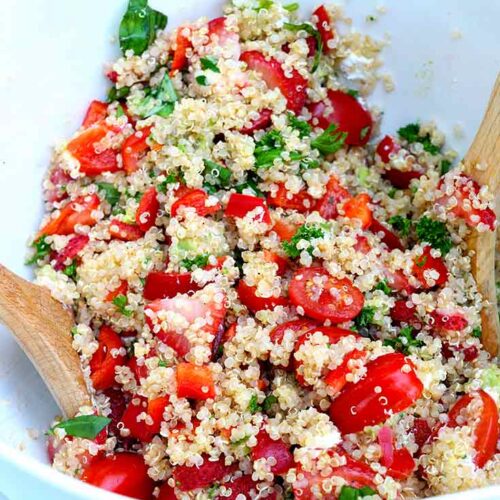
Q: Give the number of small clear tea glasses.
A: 0